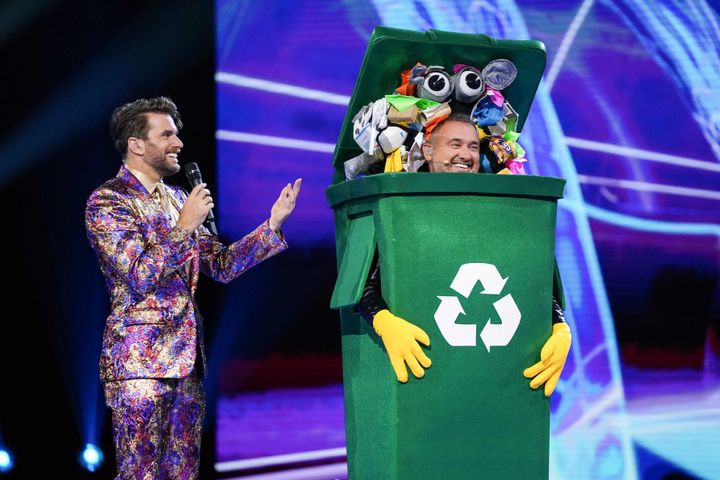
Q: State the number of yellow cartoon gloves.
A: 2